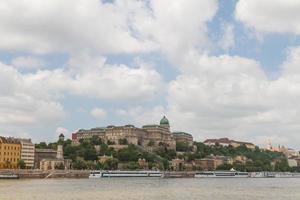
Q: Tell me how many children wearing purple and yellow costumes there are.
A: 0